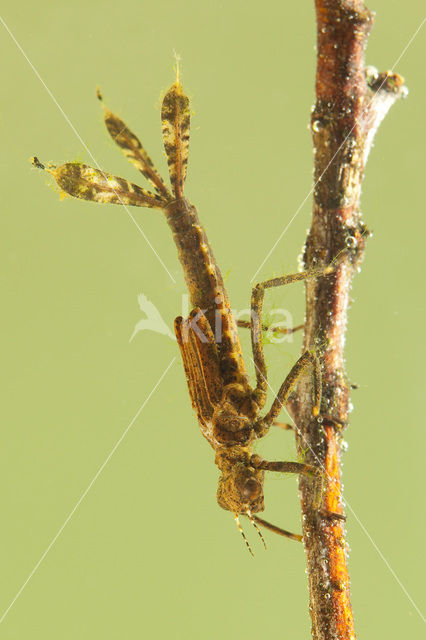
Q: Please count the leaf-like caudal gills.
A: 3